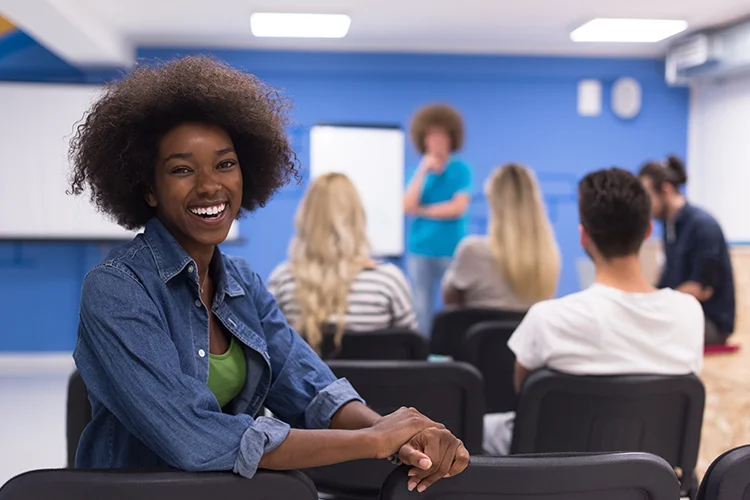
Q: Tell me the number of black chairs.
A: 9